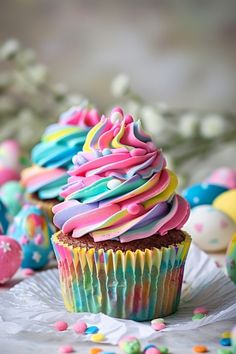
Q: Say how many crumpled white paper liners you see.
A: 1